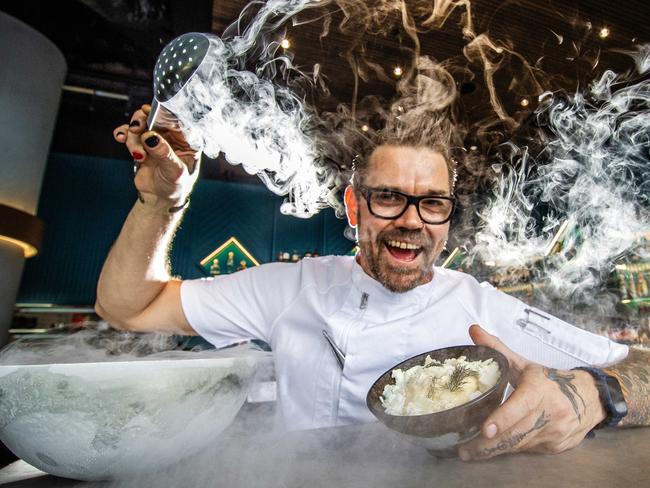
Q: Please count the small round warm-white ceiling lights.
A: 5